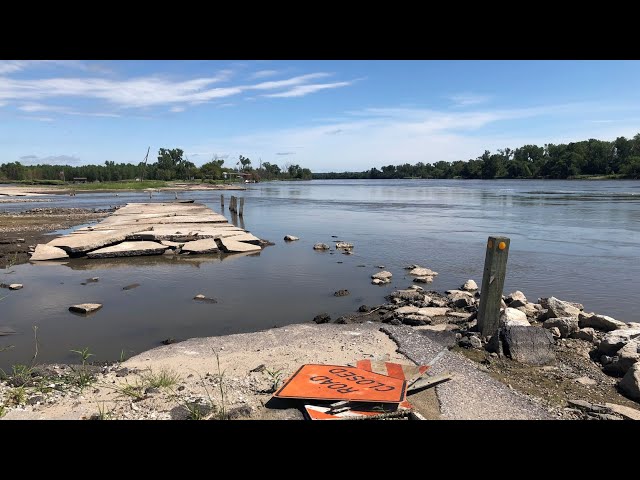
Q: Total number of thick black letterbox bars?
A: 2